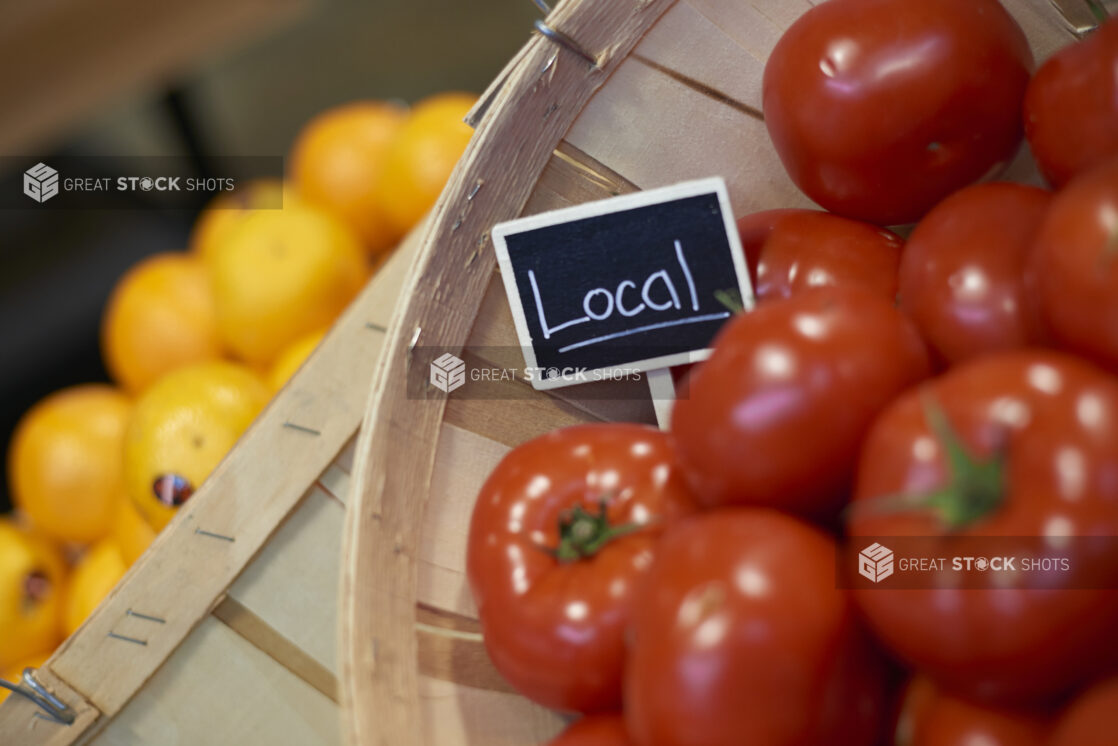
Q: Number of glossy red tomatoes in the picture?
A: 12